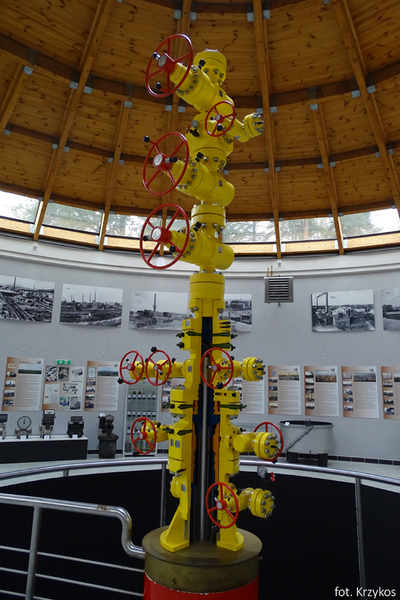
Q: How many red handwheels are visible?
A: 10